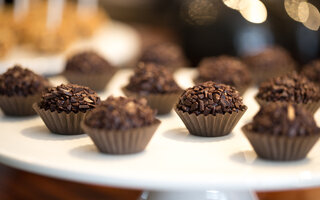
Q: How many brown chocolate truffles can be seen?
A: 12